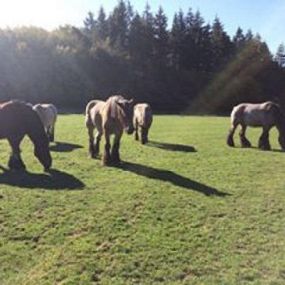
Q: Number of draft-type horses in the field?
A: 5